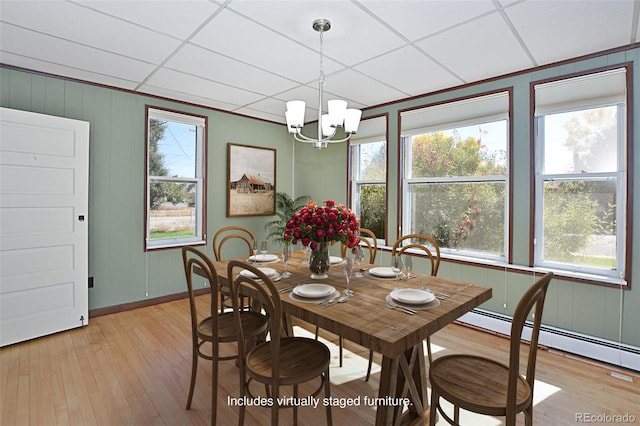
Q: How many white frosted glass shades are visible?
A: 5